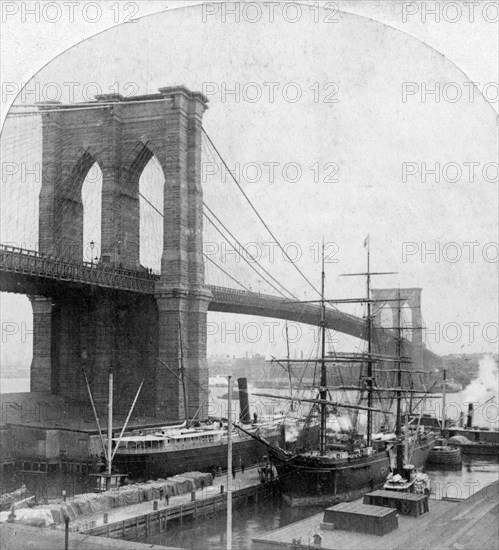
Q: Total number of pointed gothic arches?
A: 4